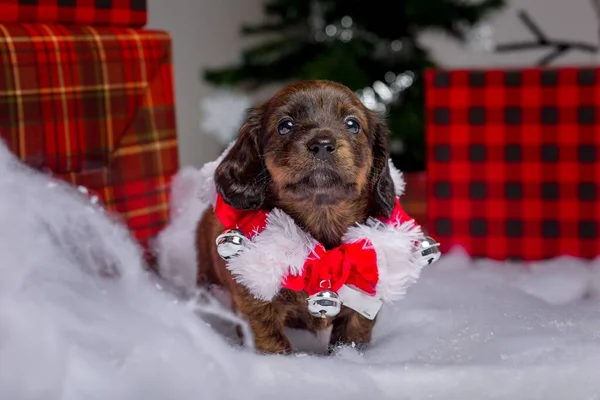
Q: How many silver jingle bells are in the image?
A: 3